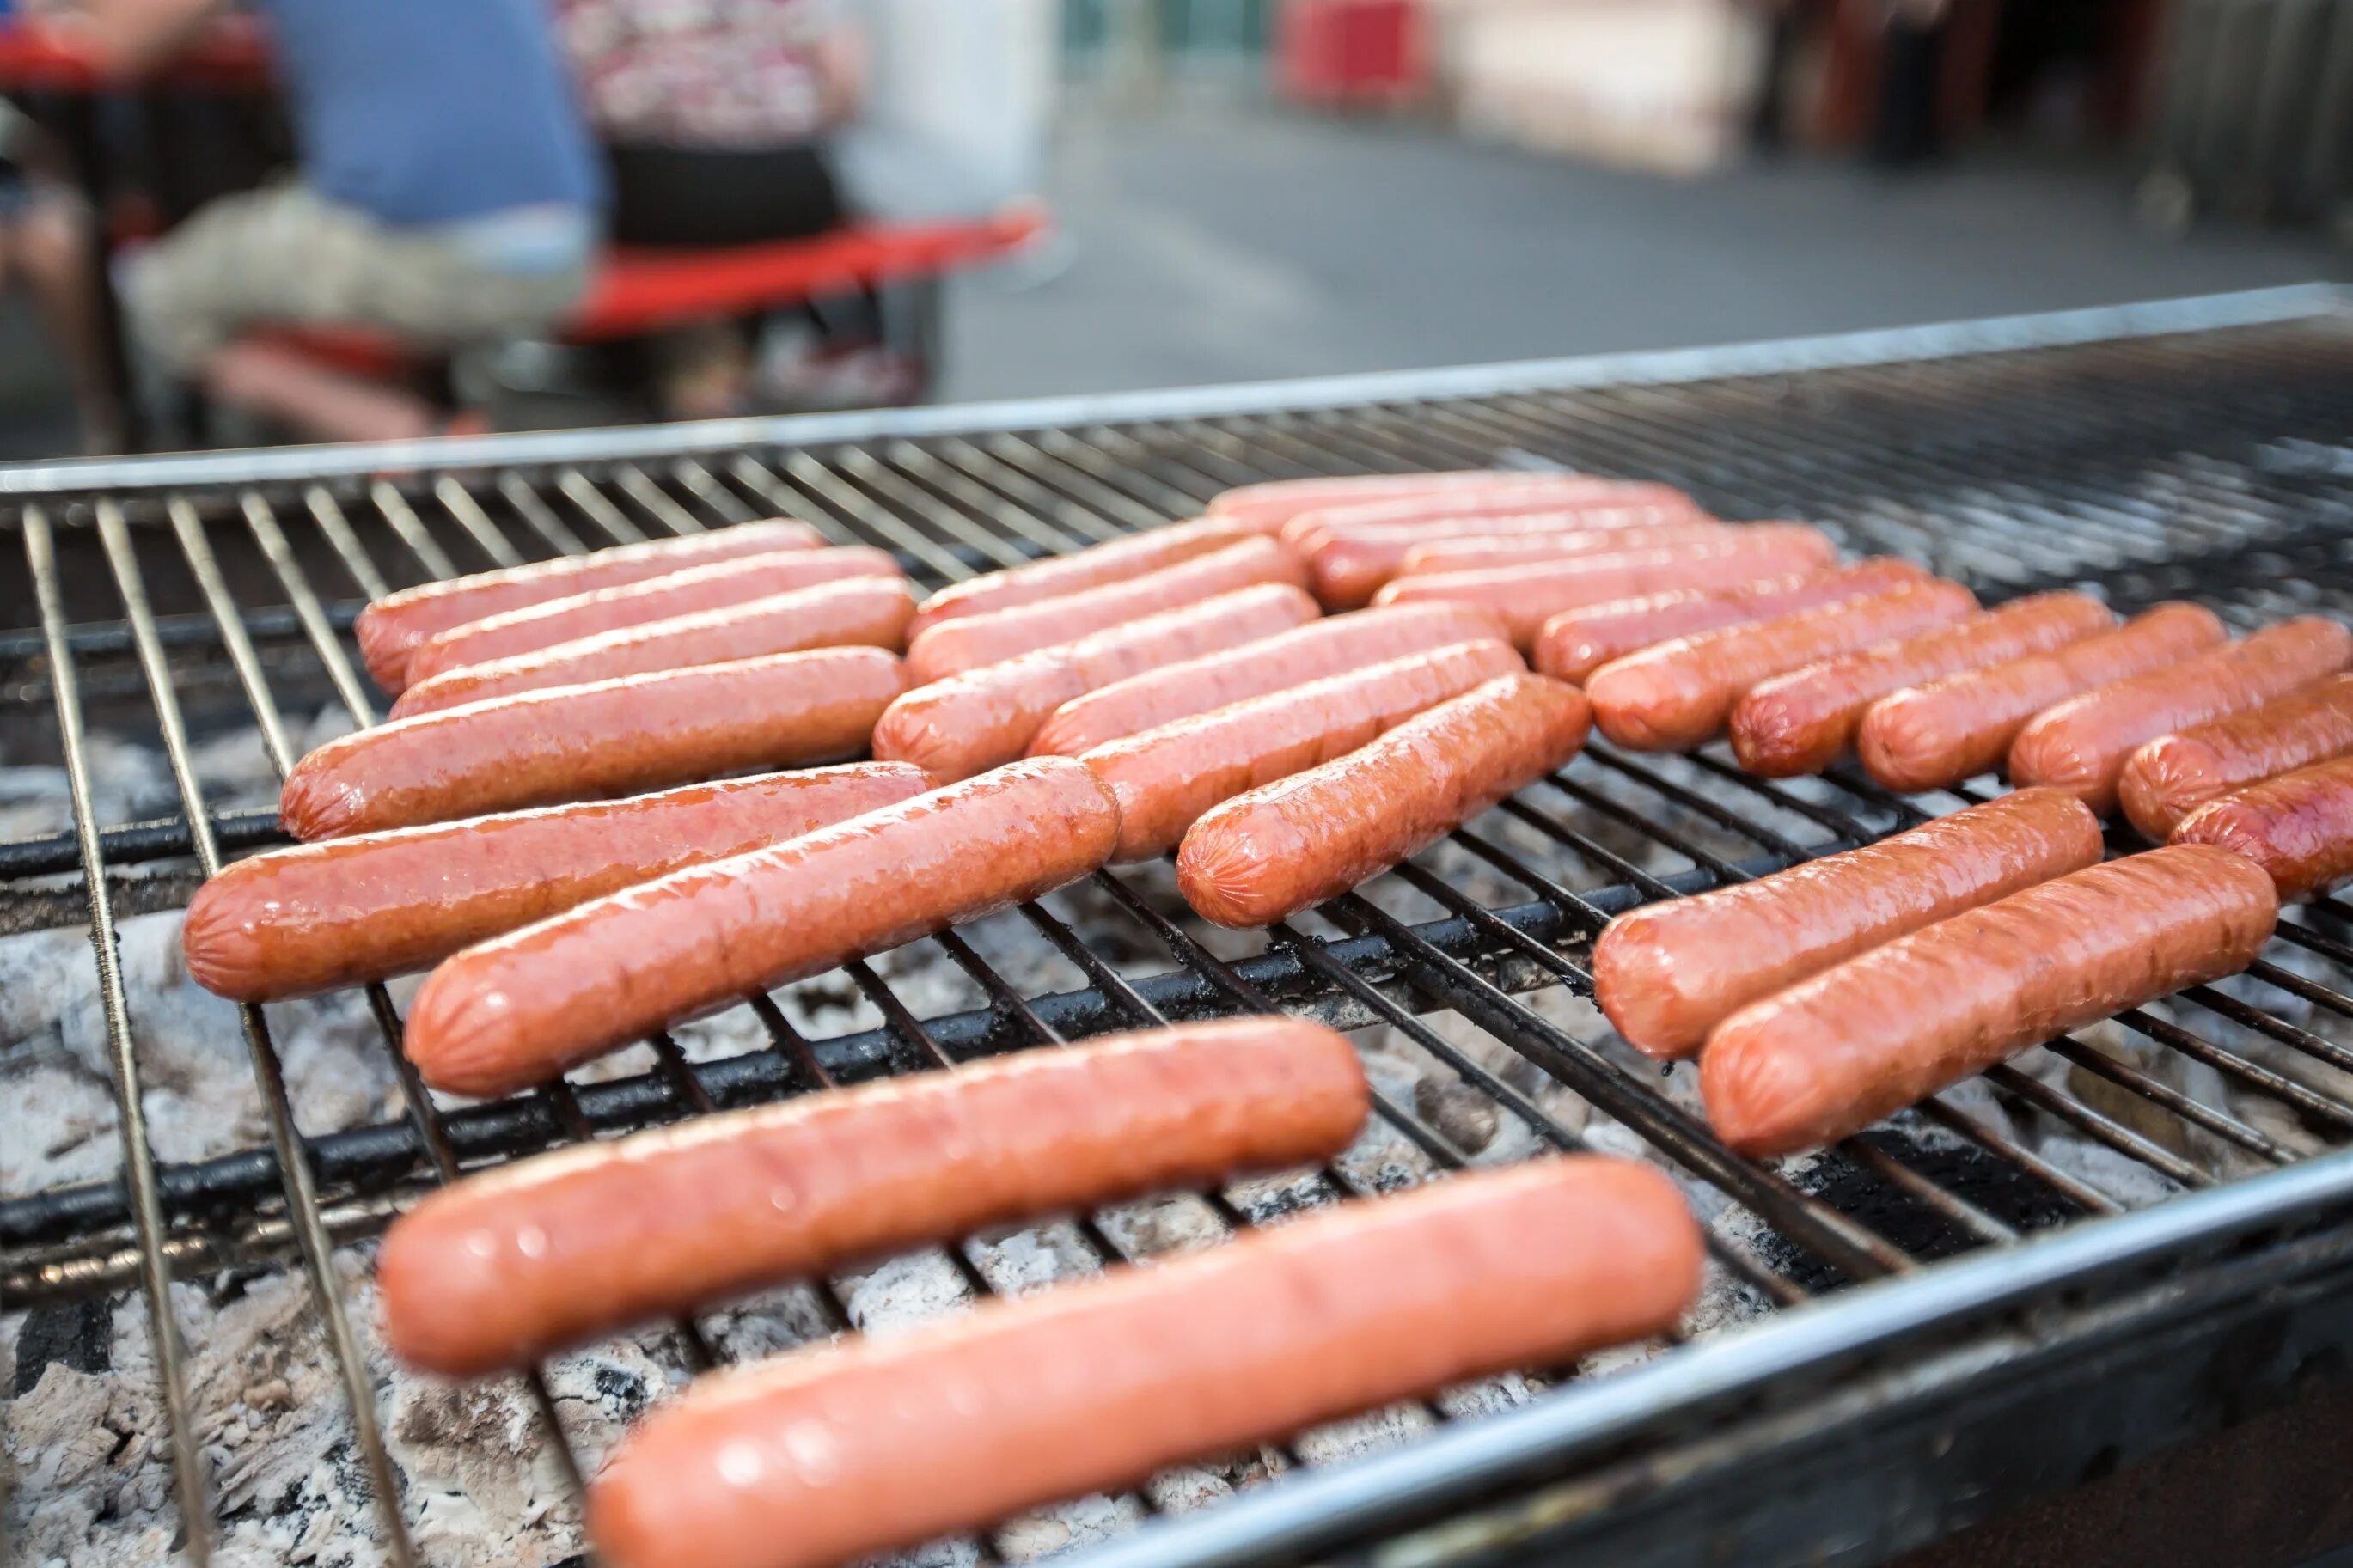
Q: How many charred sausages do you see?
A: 0